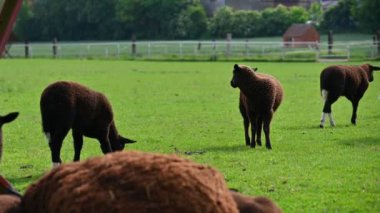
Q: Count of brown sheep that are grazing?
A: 1